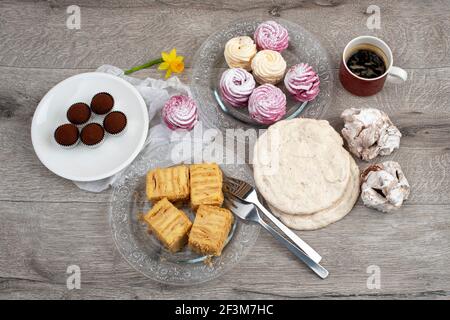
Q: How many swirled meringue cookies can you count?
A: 7